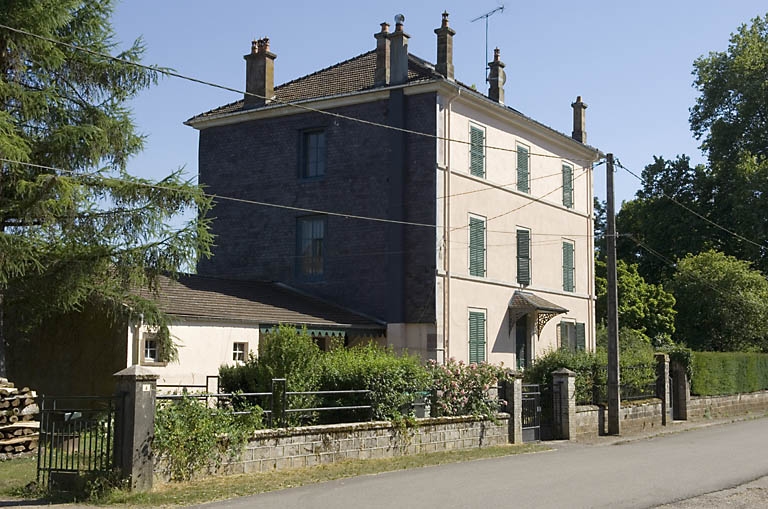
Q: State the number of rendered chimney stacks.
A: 6